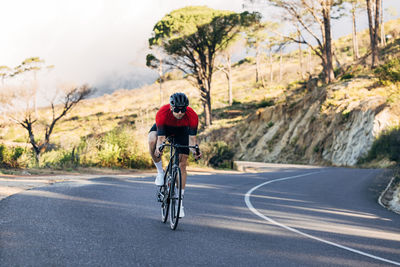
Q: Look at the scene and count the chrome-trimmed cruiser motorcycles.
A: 0